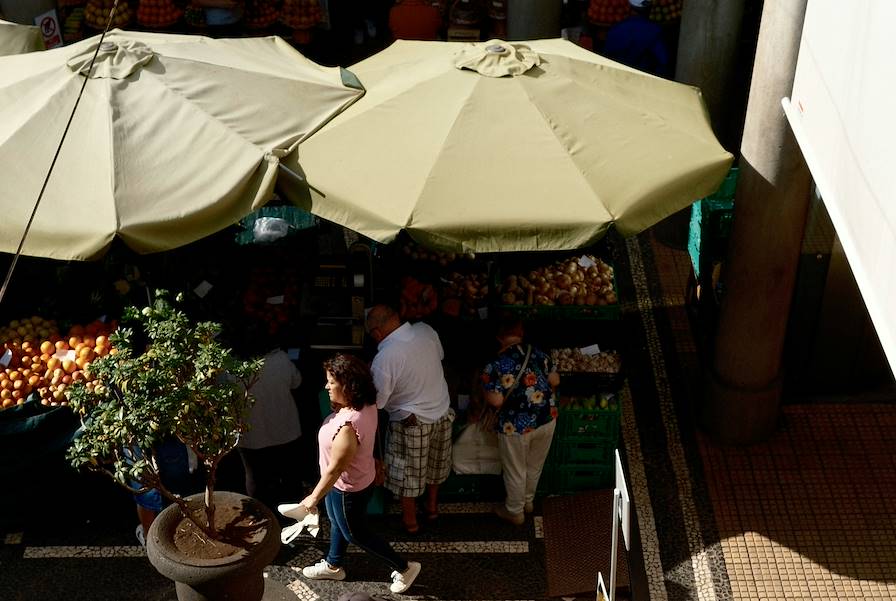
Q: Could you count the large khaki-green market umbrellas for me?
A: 2